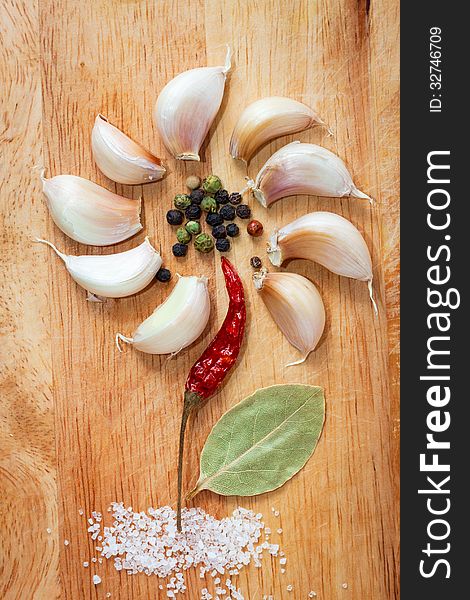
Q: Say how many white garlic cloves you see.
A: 9